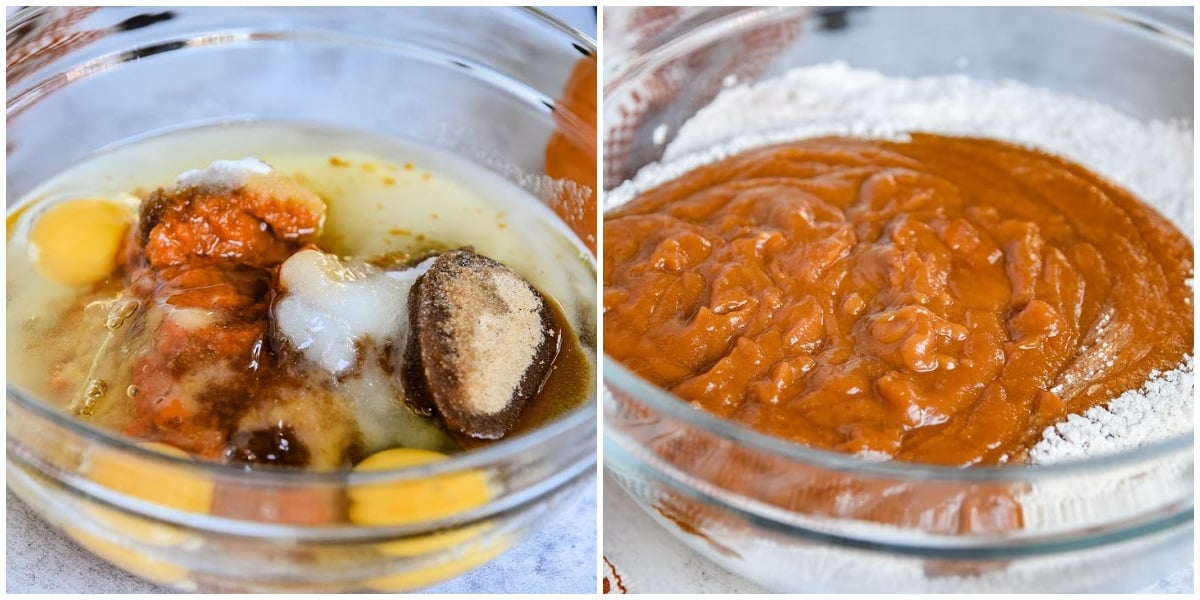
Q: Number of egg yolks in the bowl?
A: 3